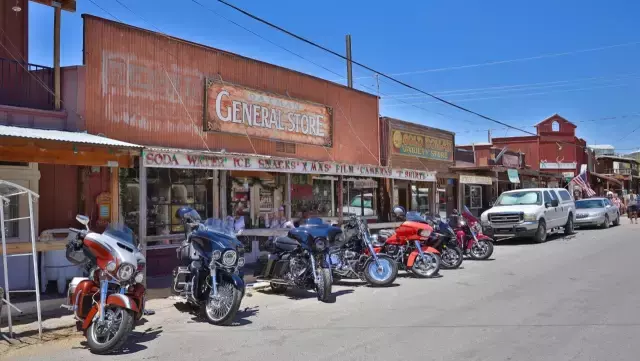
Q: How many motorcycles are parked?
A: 7